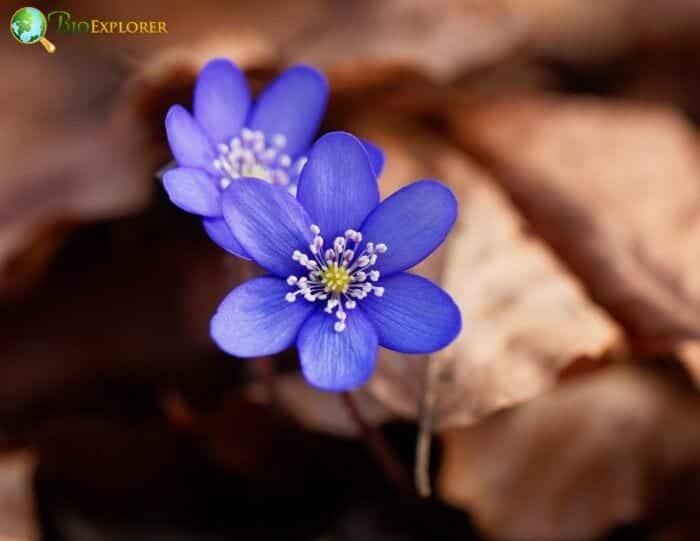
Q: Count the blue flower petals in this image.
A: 12